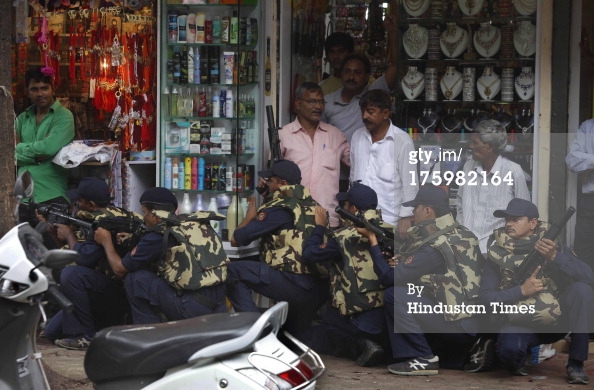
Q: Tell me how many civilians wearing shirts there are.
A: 7